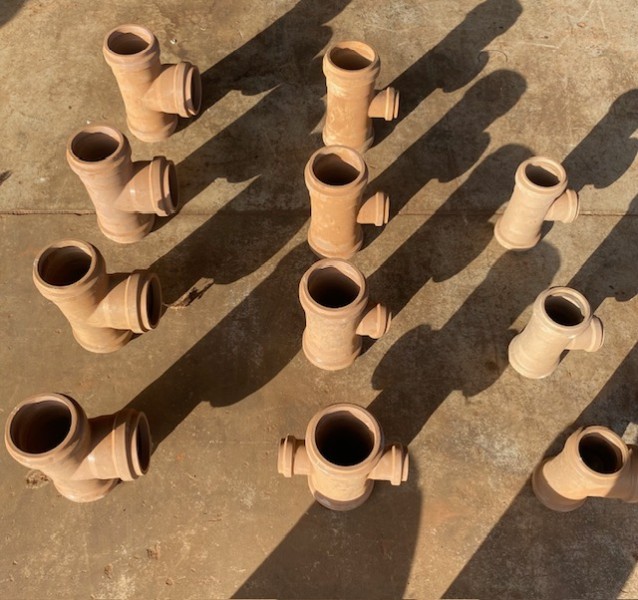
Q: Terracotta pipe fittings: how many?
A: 11